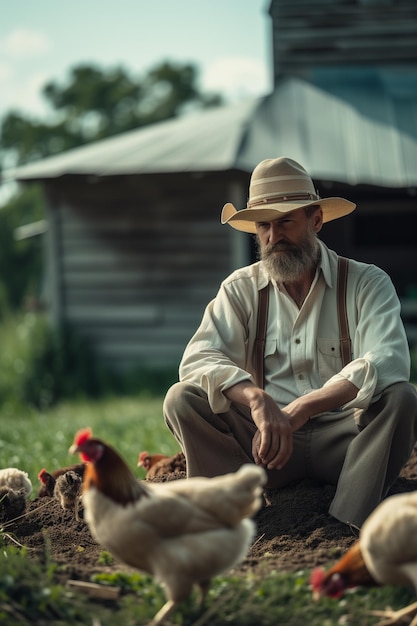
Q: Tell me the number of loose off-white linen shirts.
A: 1